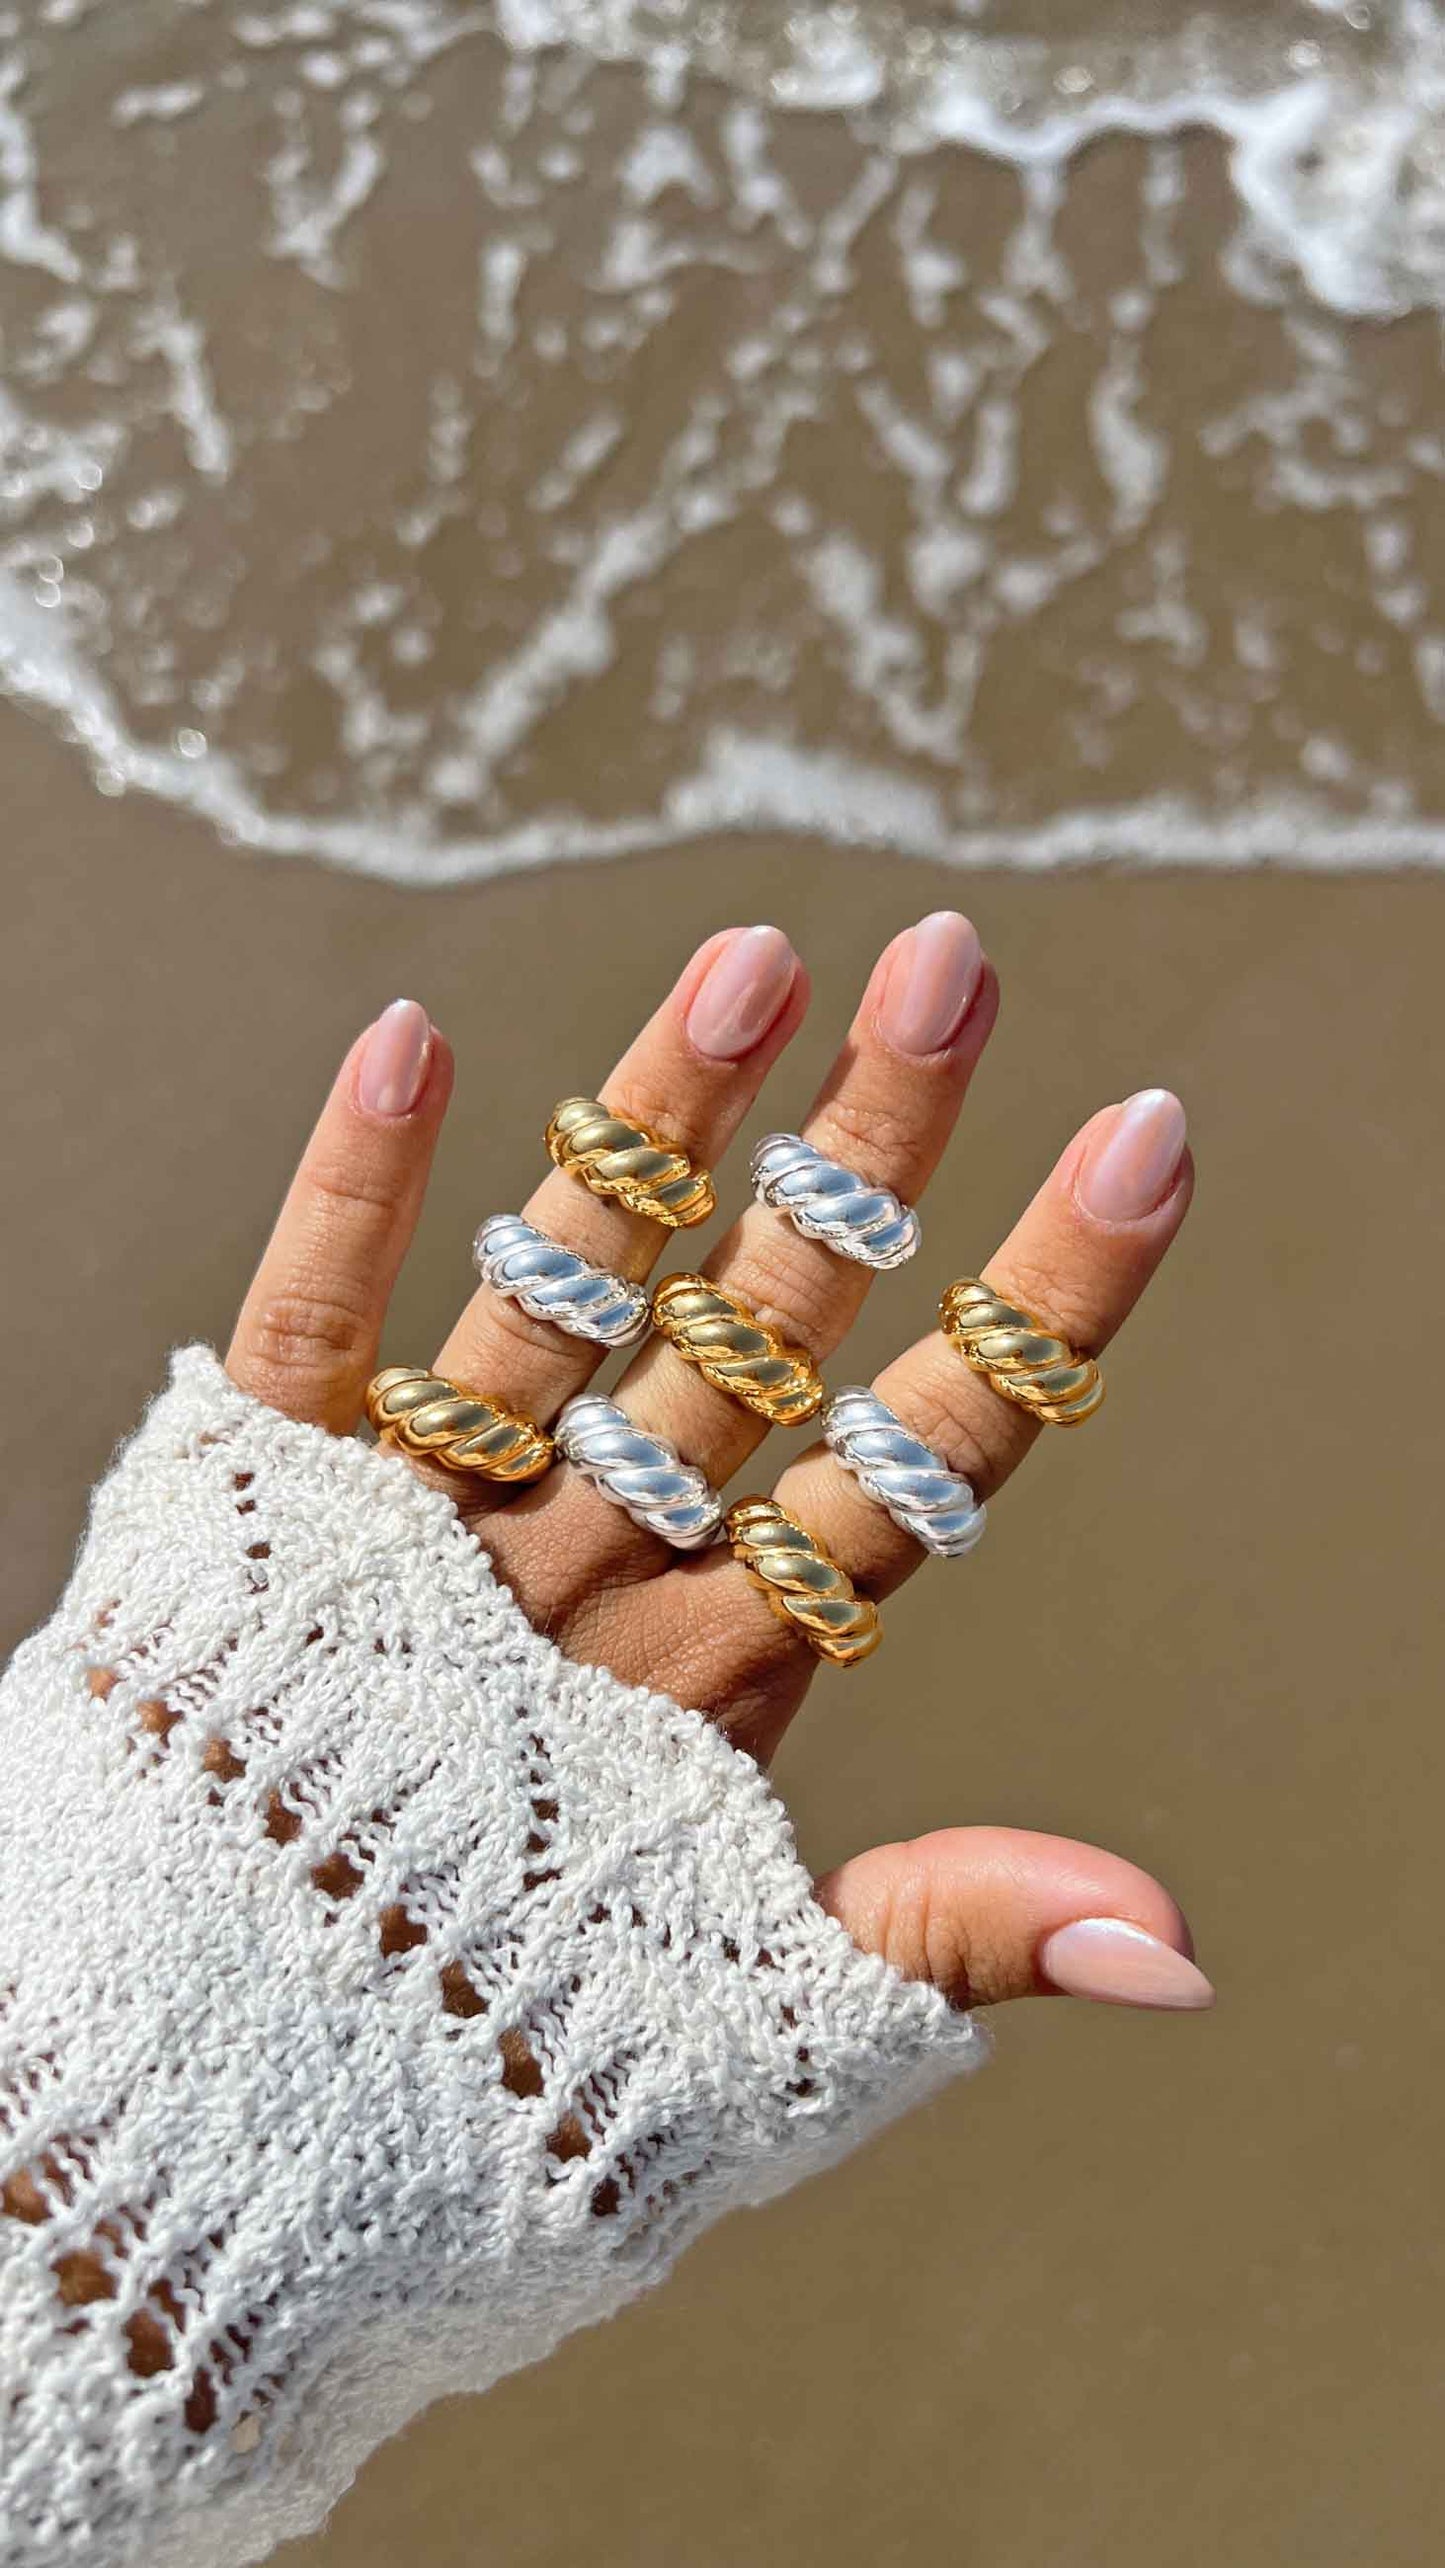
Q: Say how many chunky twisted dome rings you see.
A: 9